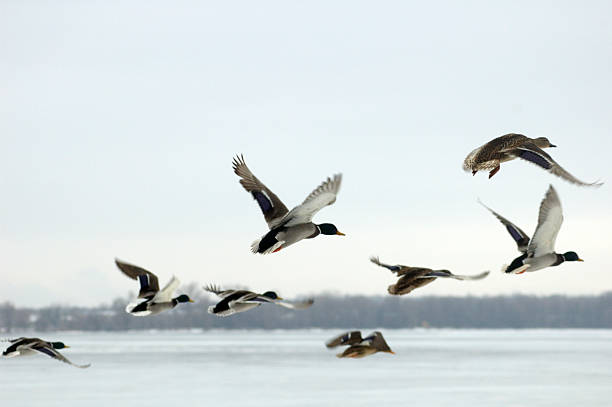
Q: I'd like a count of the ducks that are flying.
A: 8